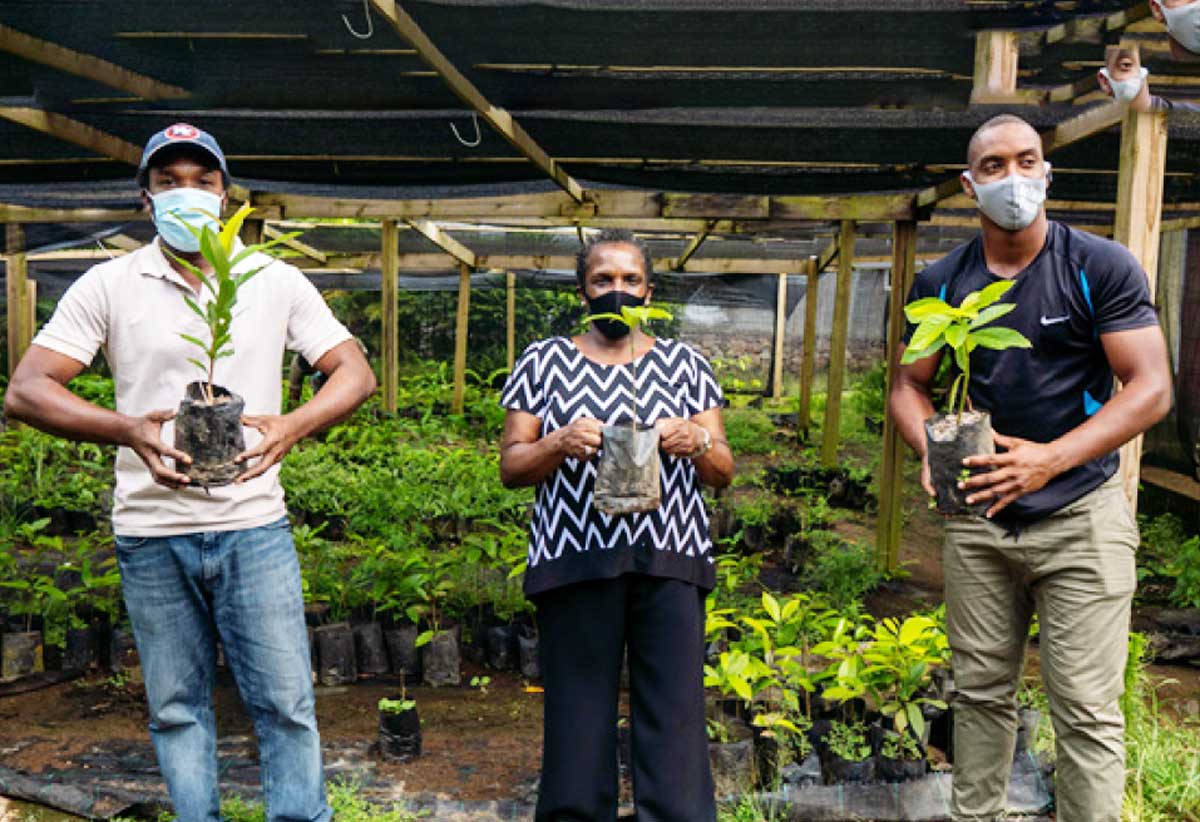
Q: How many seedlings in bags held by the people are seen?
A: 3